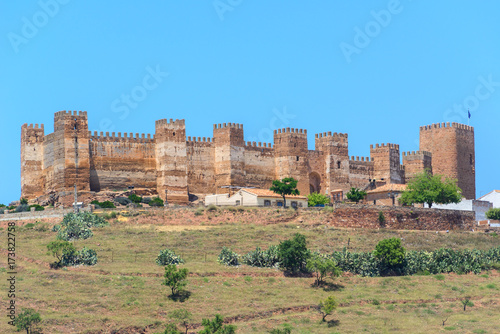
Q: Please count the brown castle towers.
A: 9